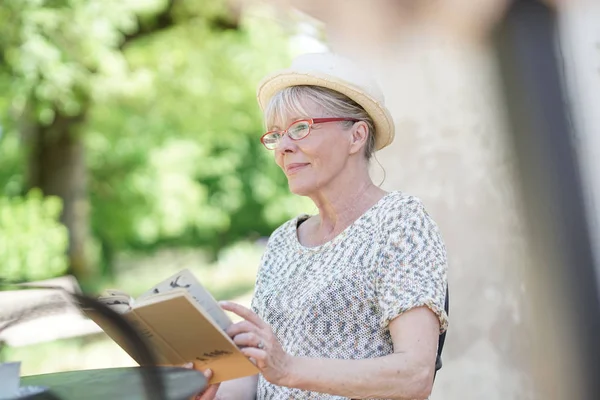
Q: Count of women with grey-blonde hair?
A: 1